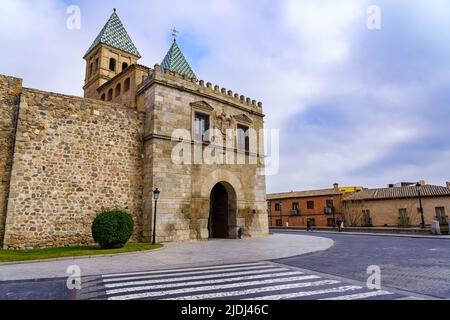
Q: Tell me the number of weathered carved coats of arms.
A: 1